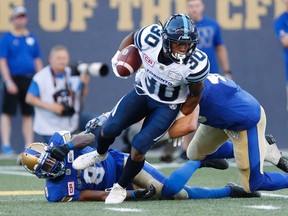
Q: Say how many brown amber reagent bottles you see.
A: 0